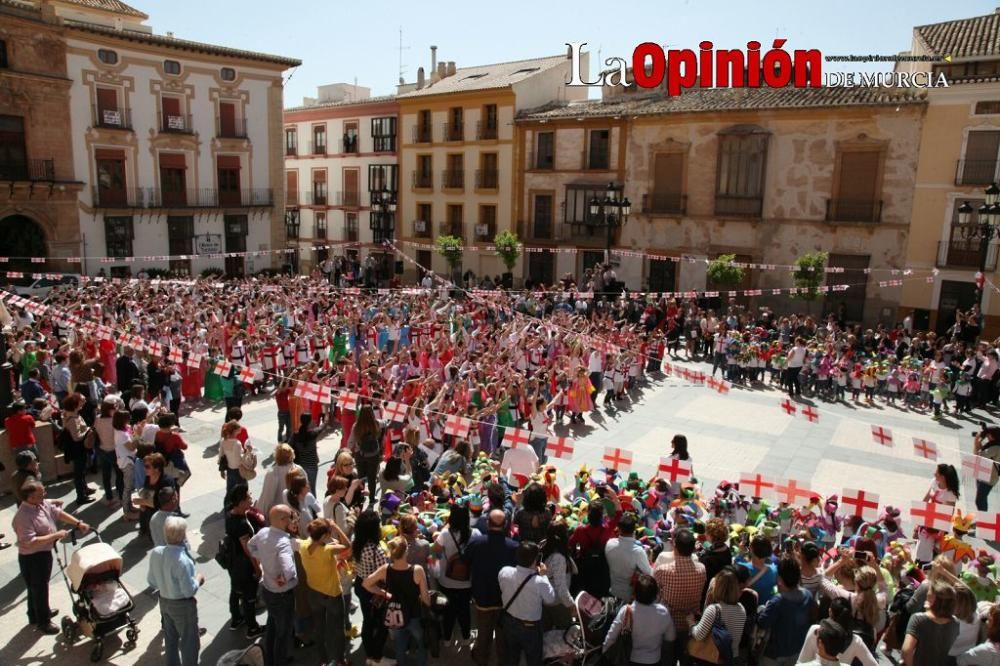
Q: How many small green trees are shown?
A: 4